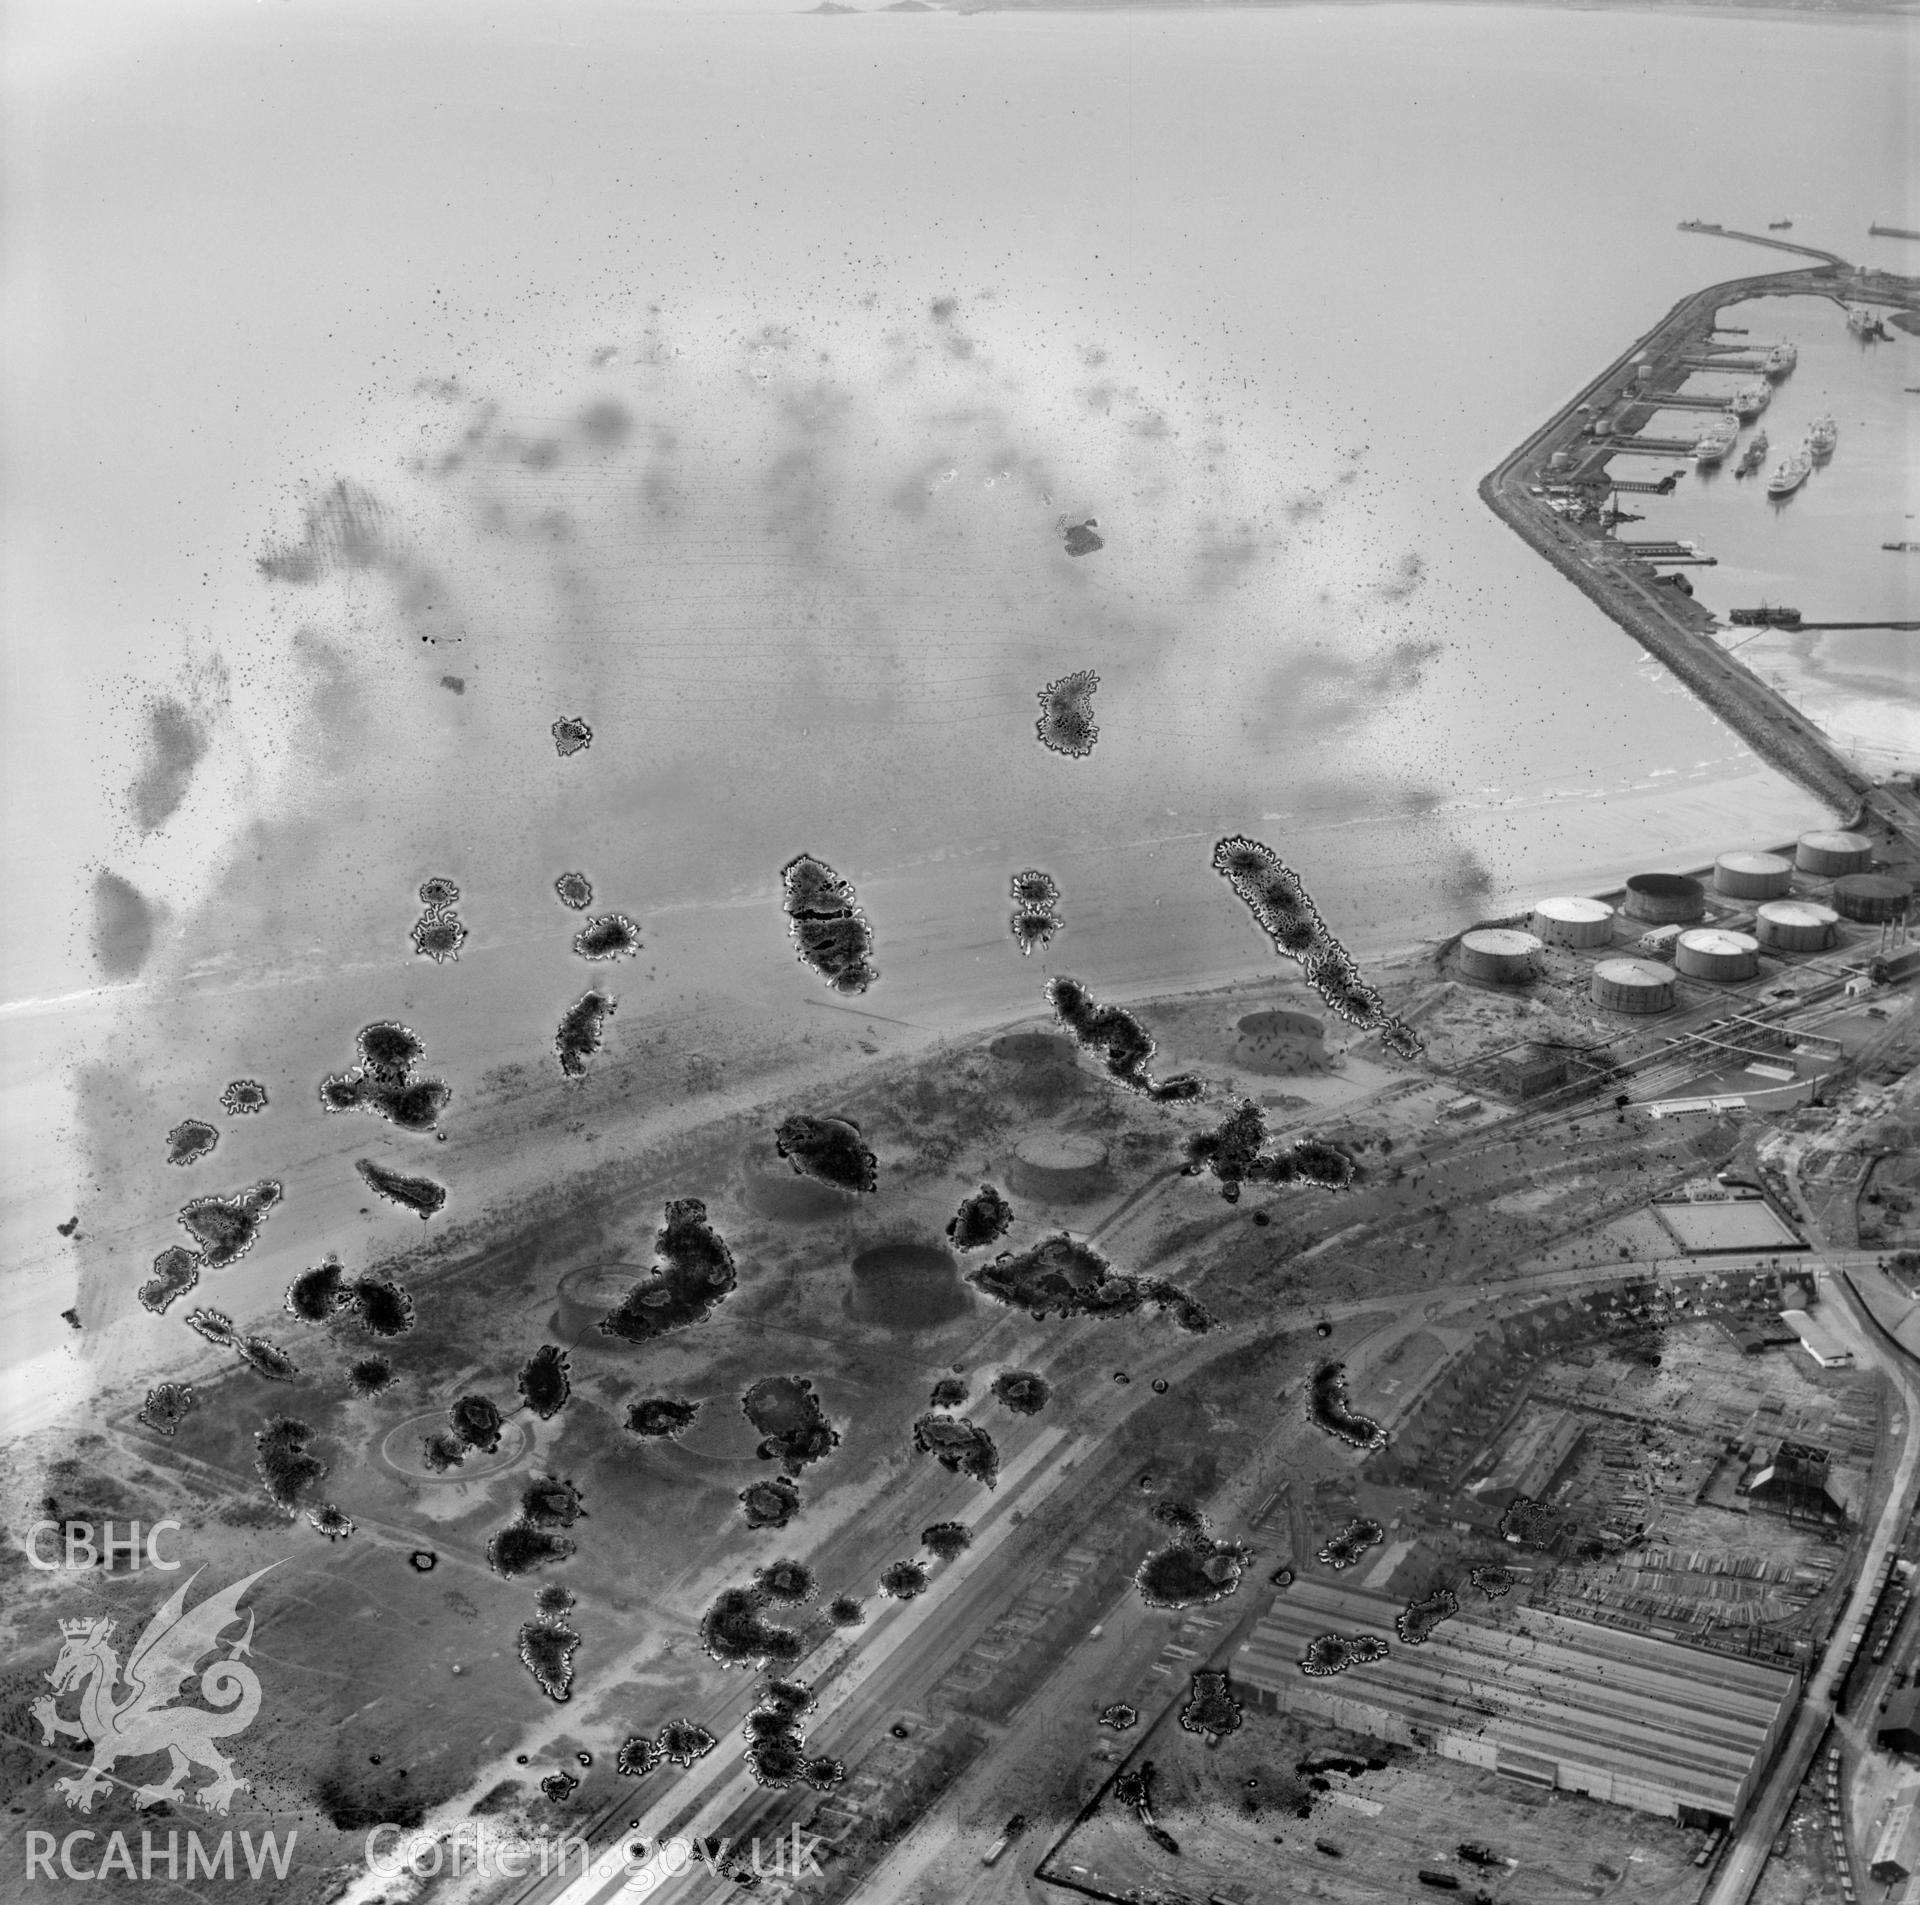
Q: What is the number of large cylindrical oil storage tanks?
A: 15